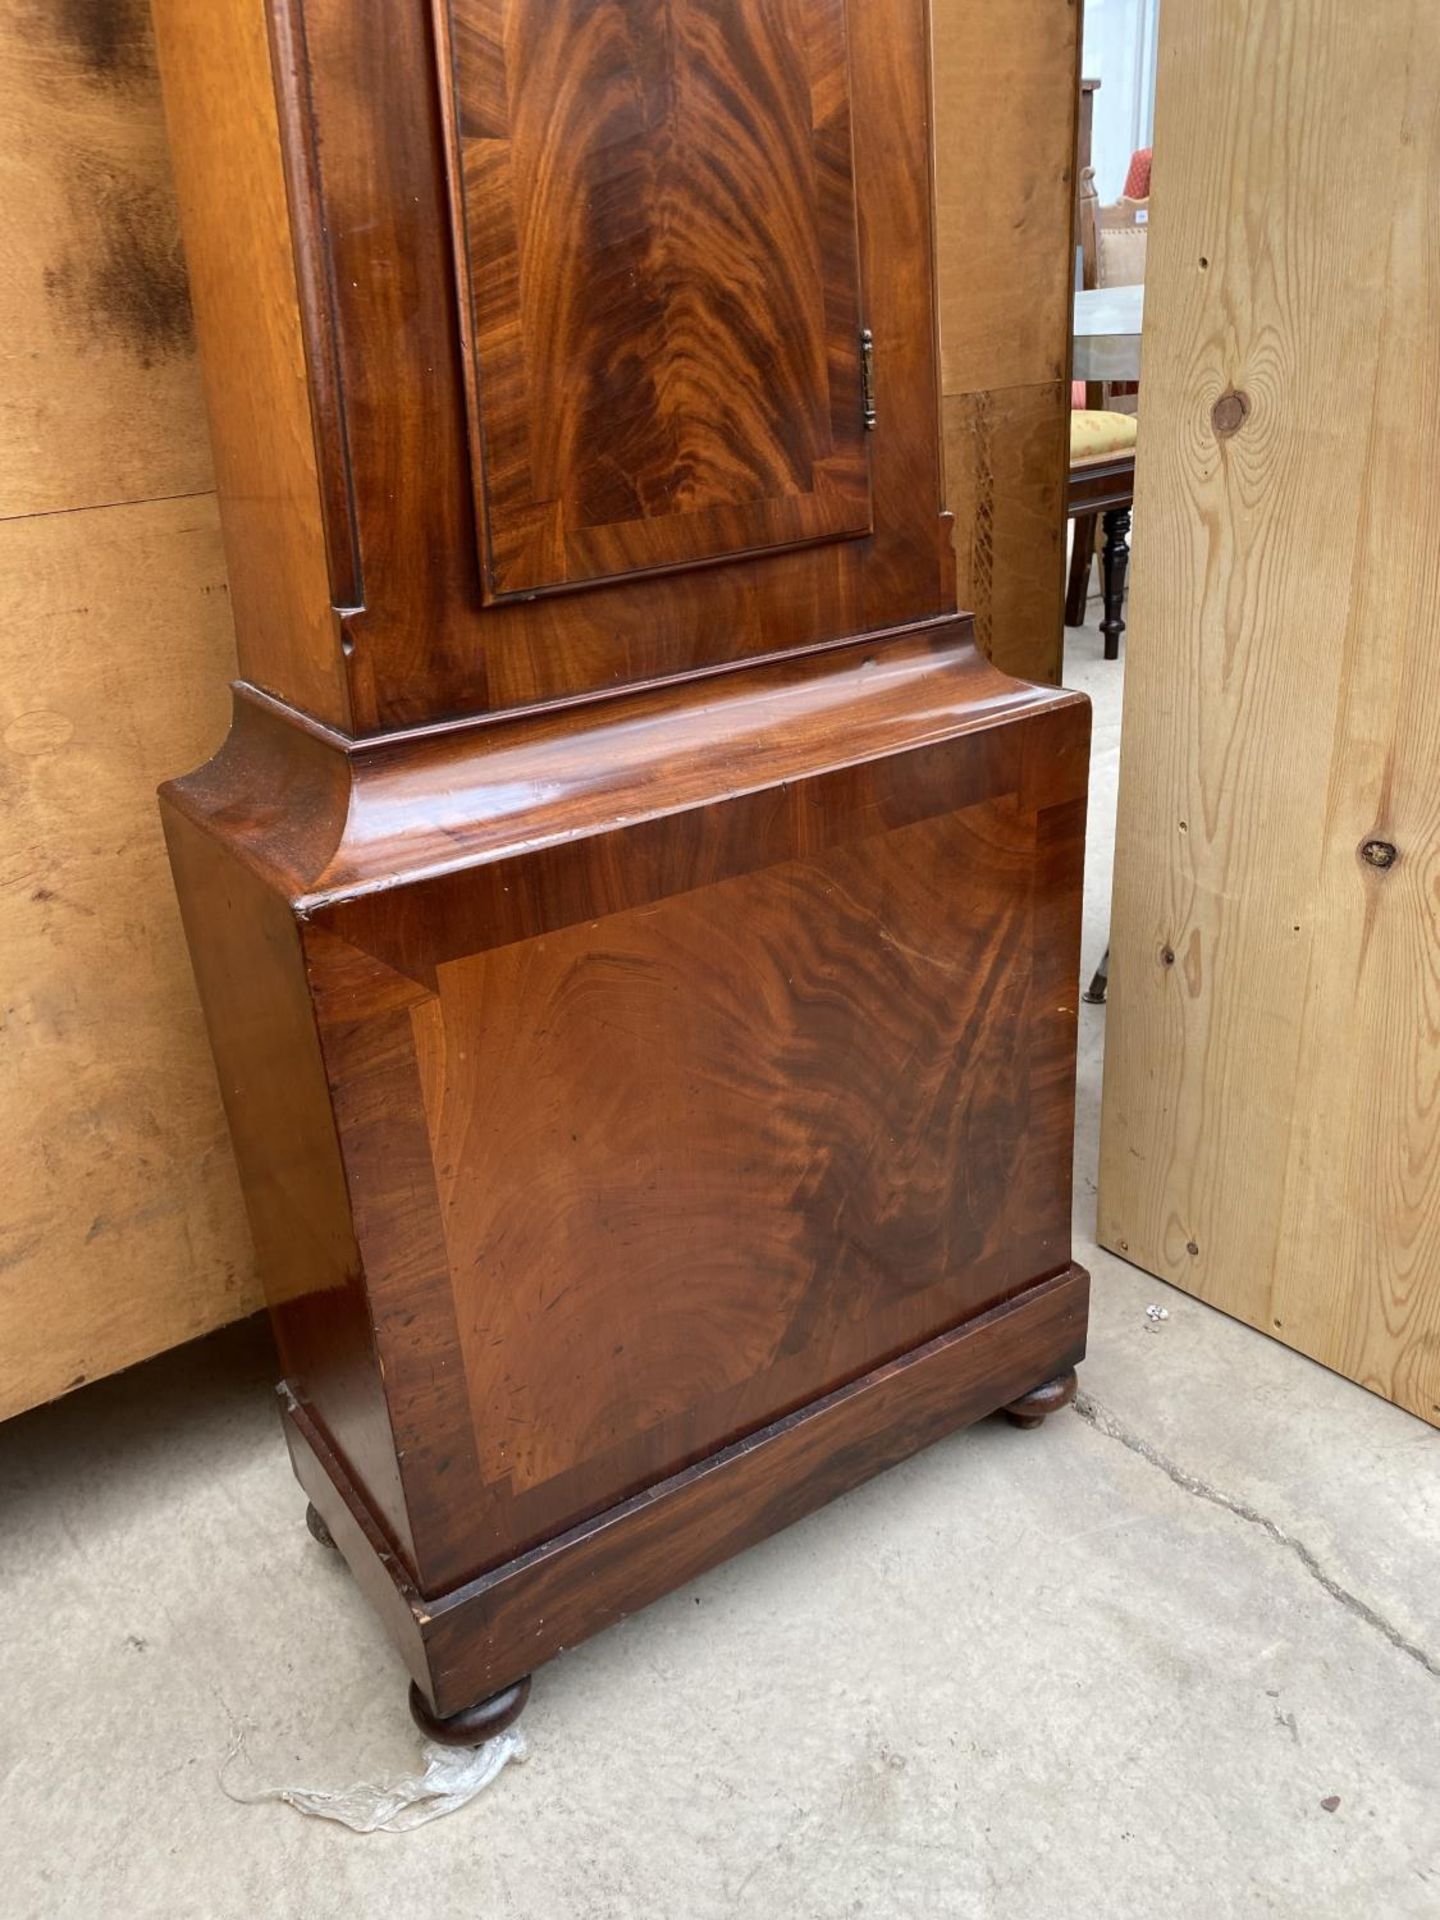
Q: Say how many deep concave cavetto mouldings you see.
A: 1